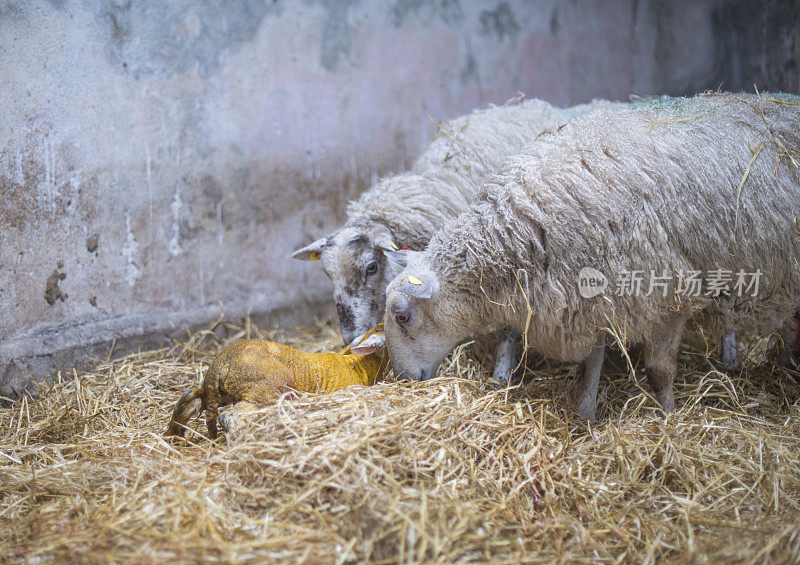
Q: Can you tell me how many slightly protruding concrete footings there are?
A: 1